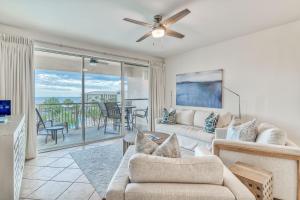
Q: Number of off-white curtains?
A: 2